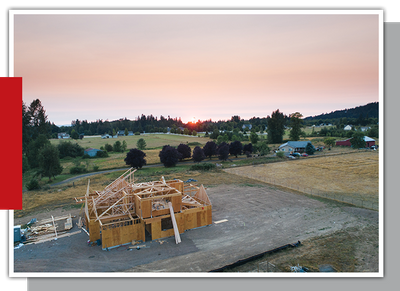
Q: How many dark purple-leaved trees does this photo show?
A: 8